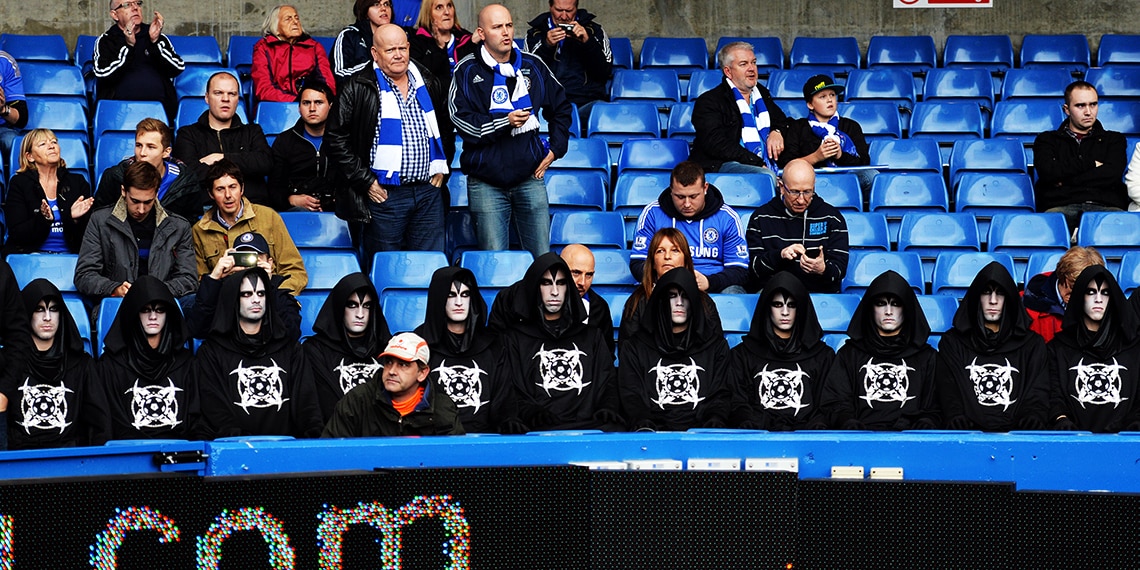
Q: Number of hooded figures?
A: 11